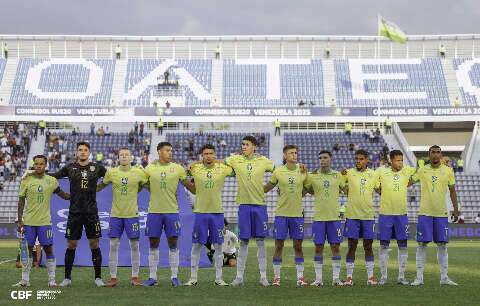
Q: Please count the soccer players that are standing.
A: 11